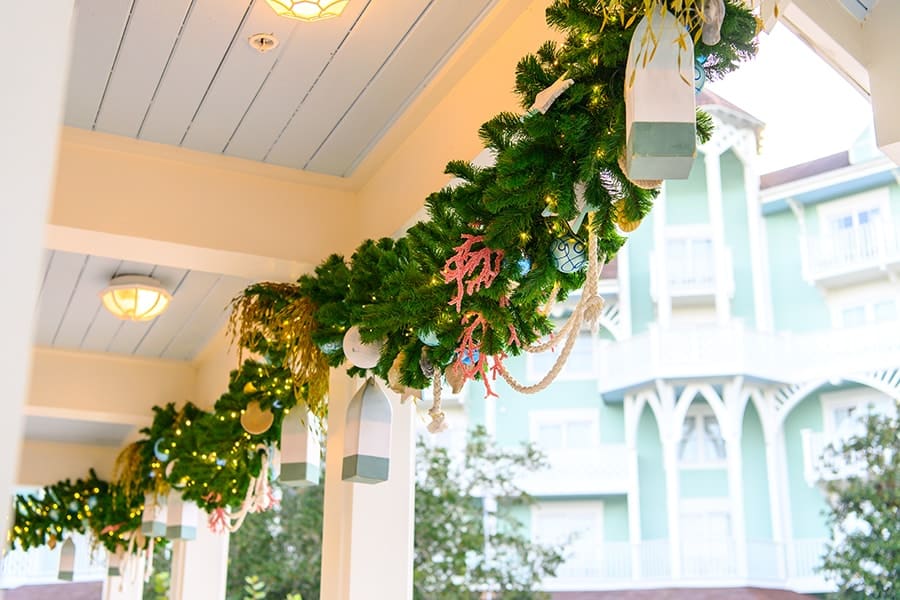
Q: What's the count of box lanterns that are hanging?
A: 7